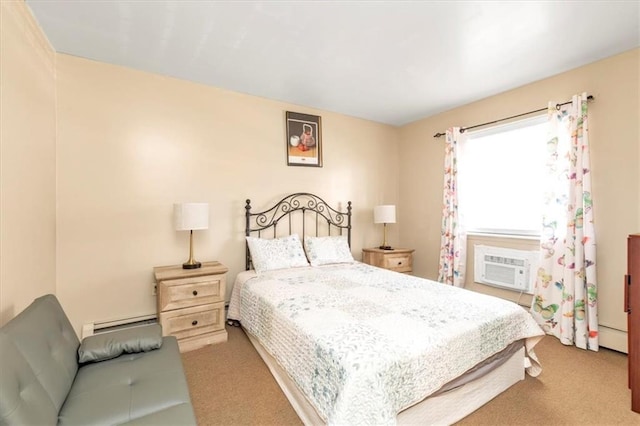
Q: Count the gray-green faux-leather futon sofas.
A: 1